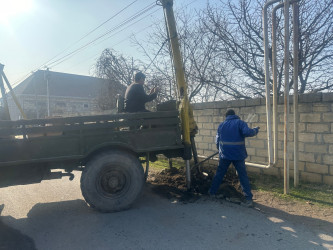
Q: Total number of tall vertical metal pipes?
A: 4